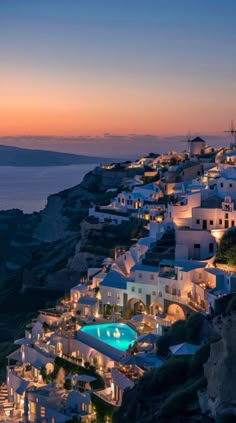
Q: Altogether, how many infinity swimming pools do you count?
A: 1